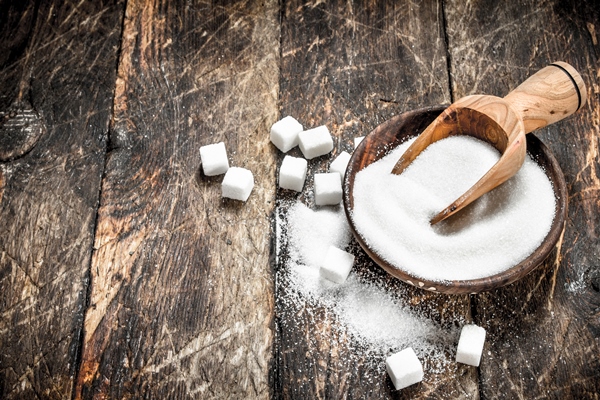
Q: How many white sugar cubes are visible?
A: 11